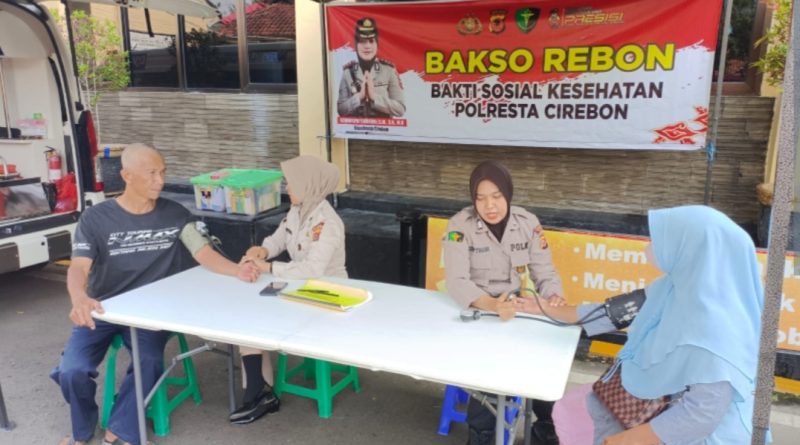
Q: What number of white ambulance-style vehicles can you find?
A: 1